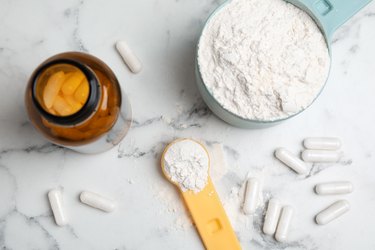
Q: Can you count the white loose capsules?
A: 11